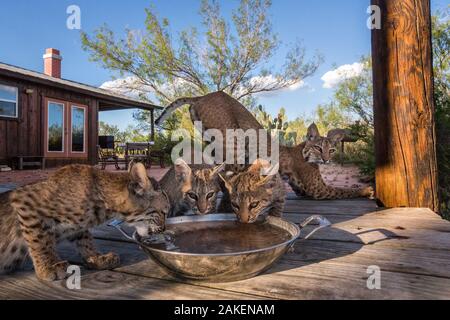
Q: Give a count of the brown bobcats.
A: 4